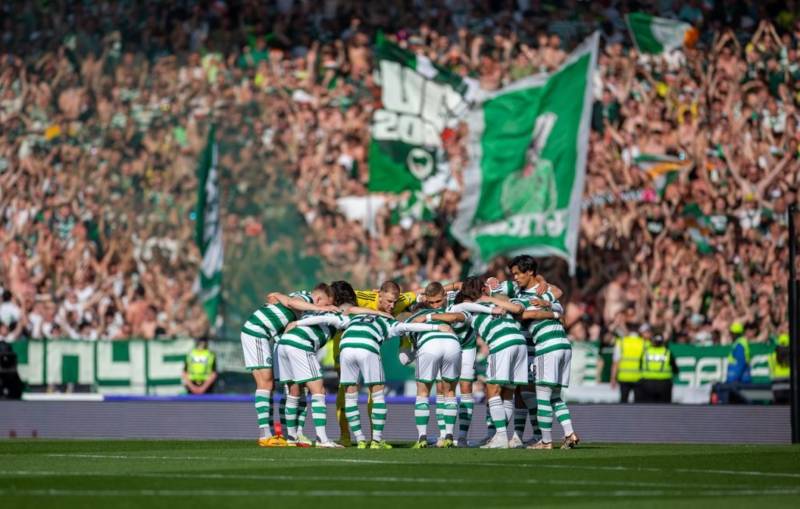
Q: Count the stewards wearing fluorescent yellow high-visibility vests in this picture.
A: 5